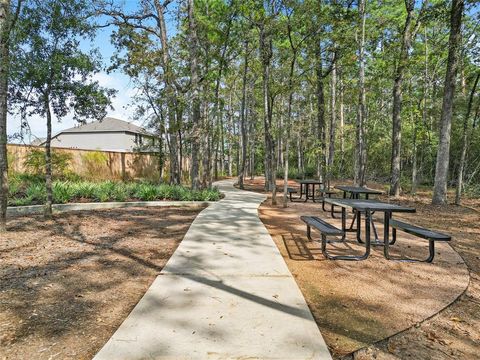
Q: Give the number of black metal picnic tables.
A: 3